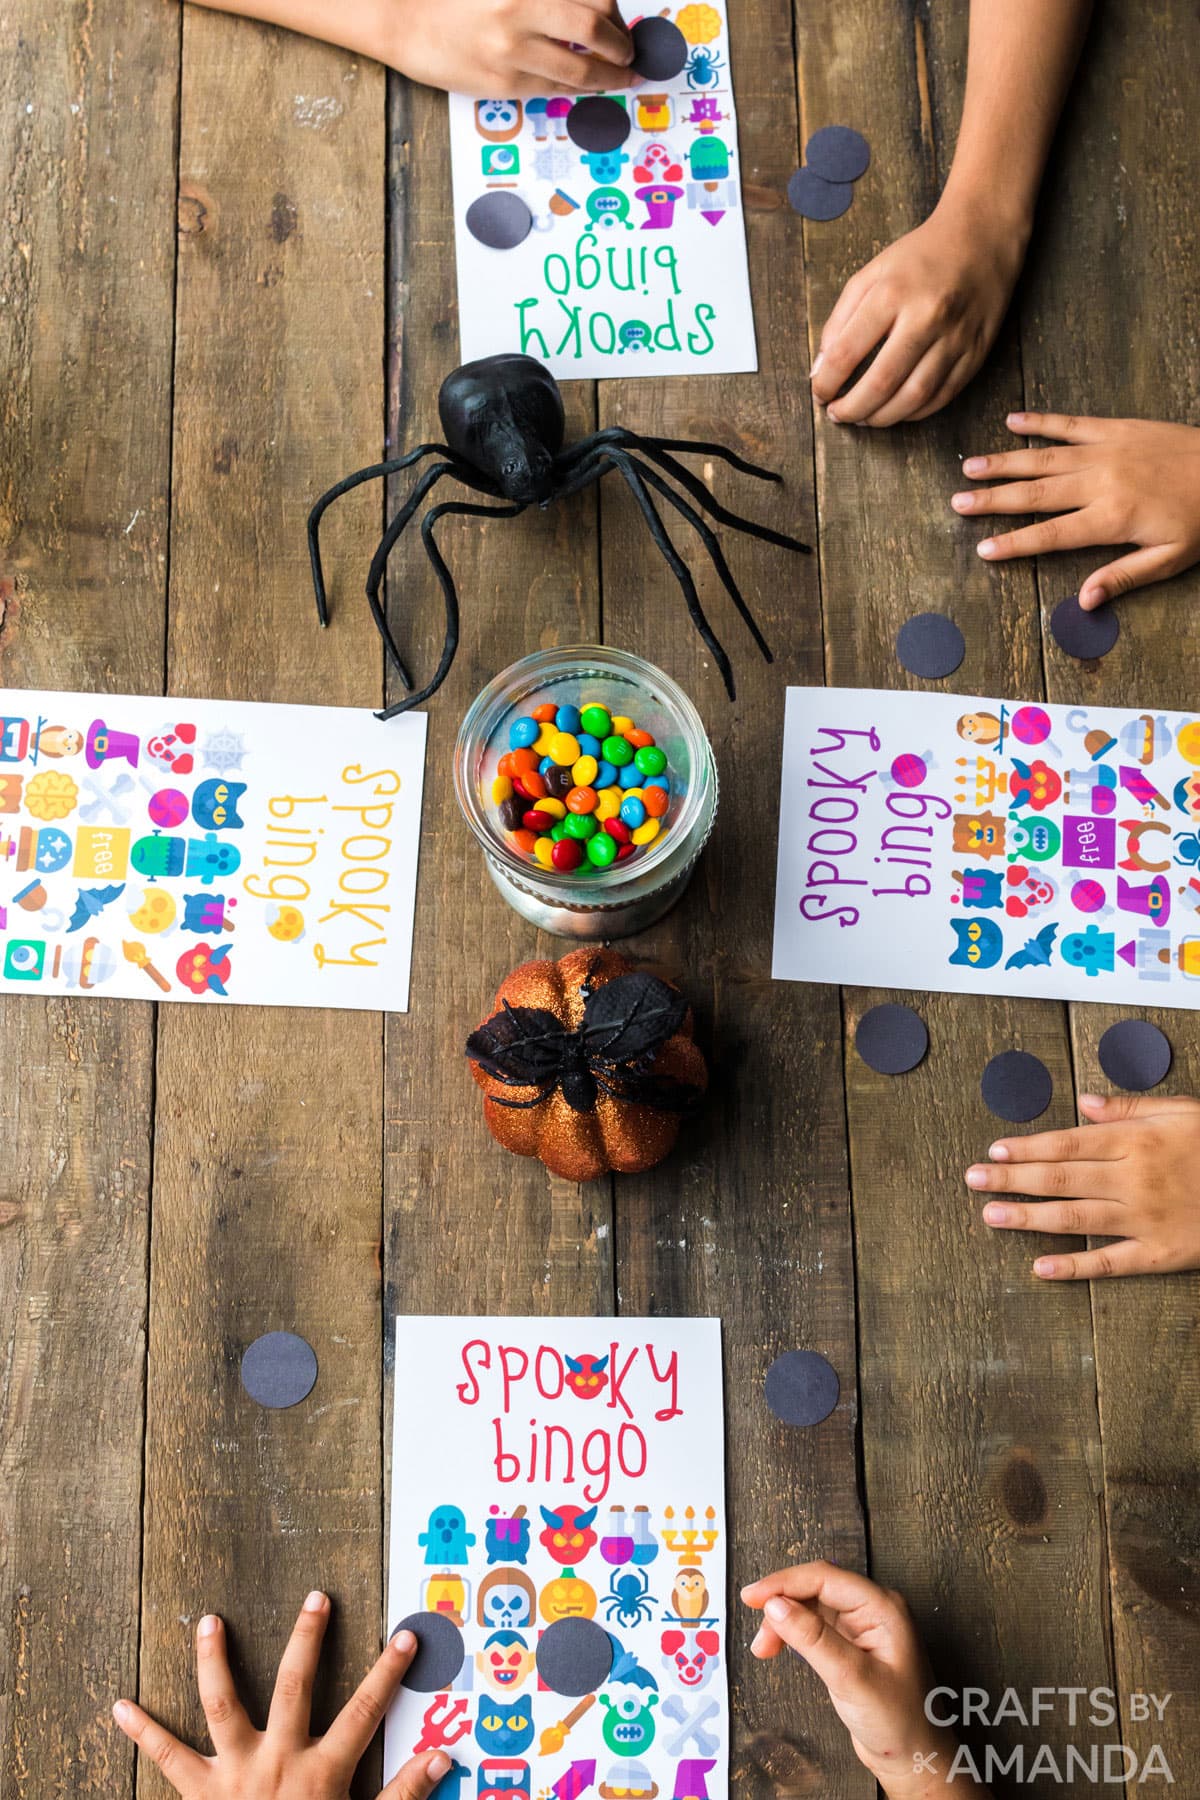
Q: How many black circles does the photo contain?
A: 14